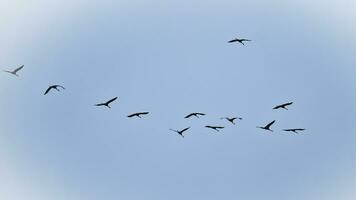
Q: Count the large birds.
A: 12